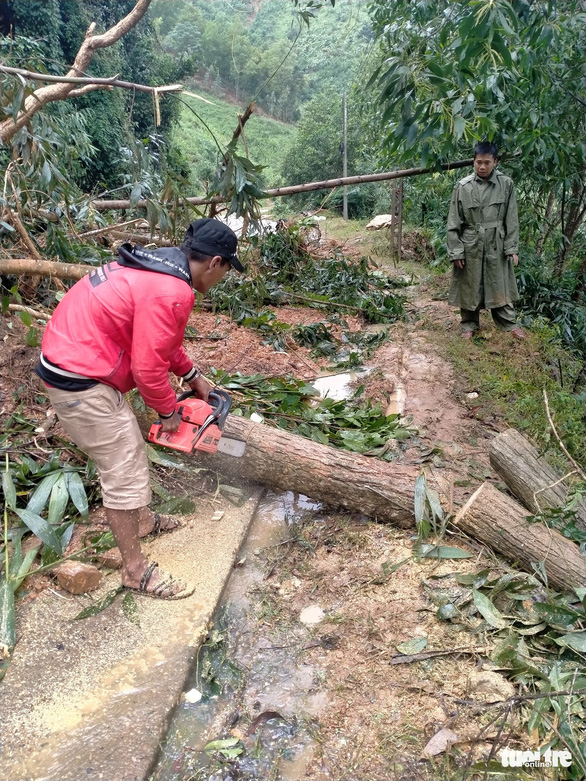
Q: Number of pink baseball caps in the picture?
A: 0